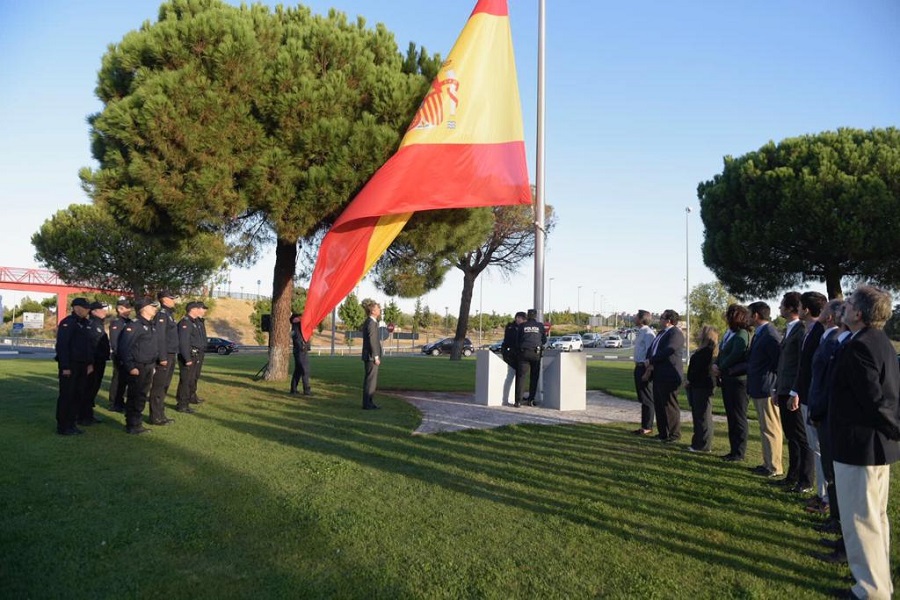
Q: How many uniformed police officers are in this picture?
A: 10